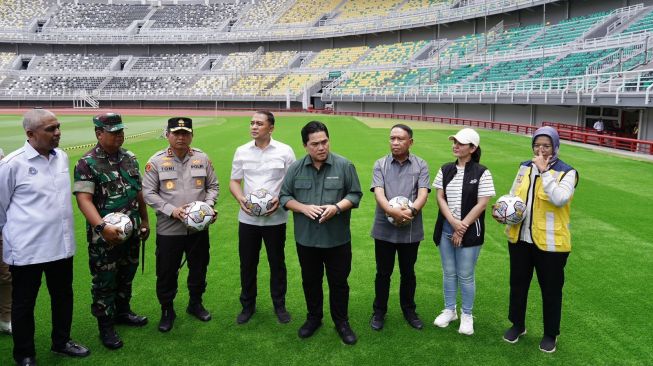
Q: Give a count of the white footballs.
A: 5